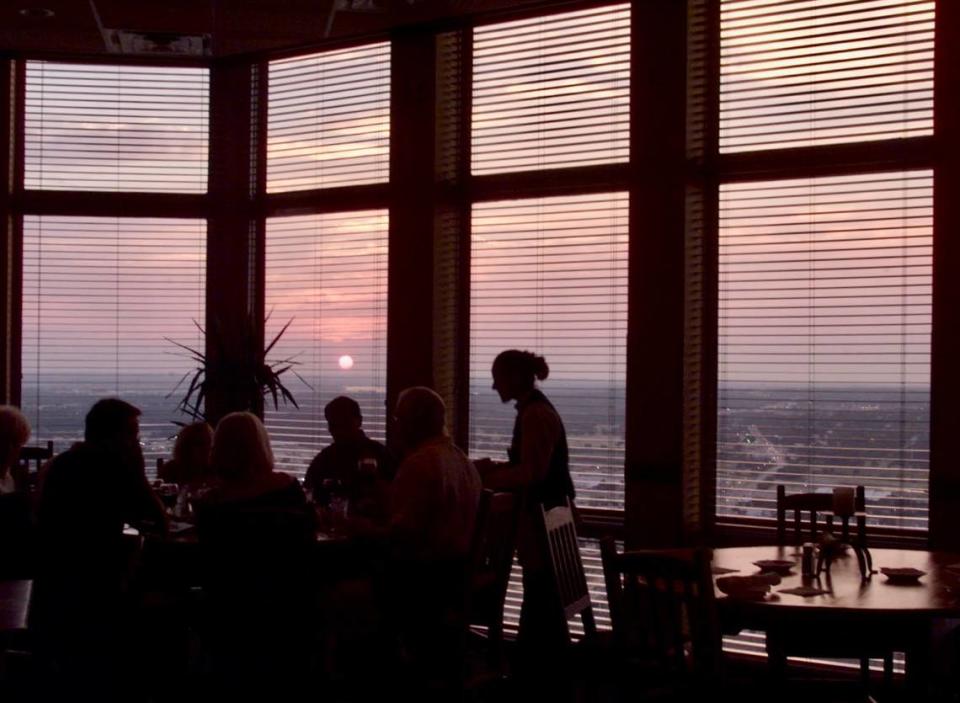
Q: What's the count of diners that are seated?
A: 6